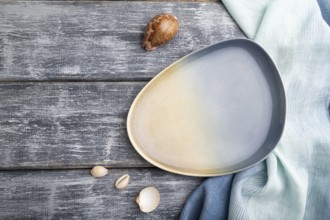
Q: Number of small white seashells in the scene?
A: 3